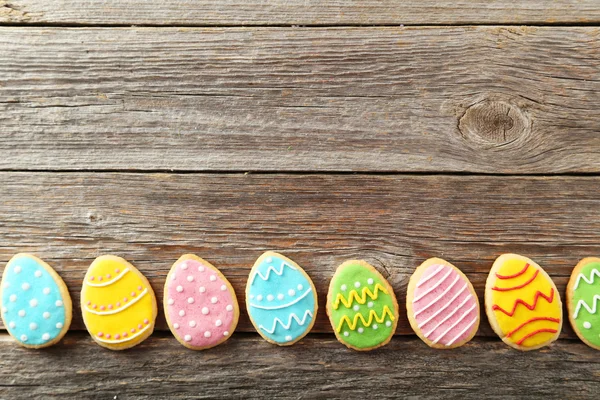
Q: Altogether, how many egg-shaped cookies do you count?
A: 8